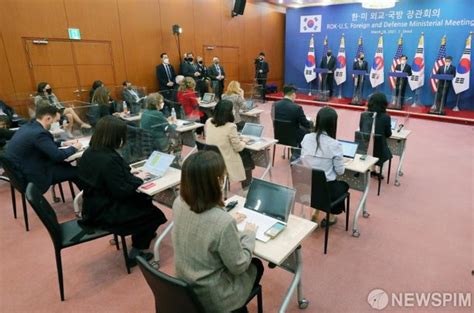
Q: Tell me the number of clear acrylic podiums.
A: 4